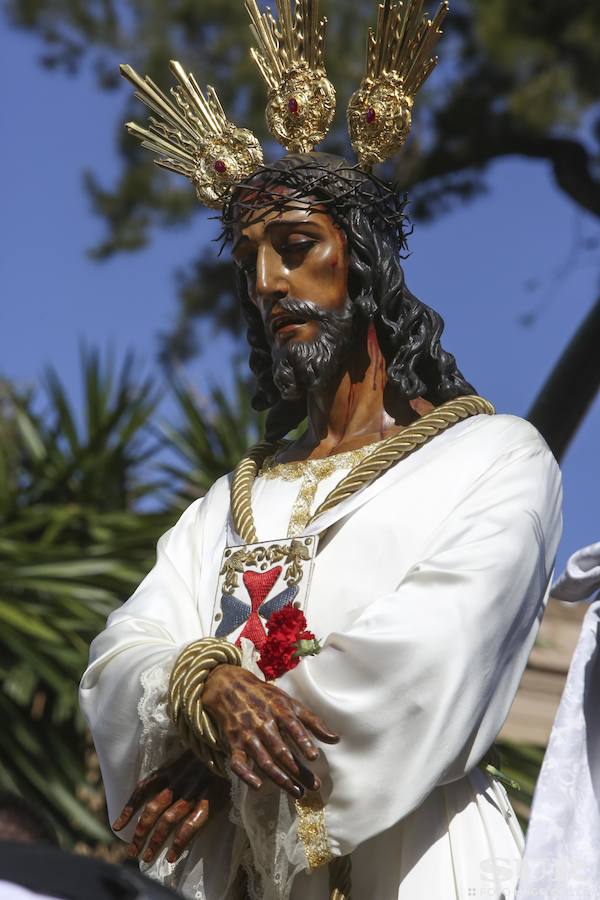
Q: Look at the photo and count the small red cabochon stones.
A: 3